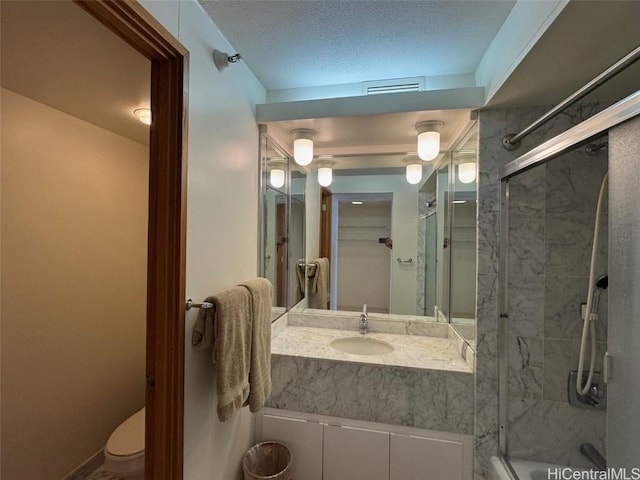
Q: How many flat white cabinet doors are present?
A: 3